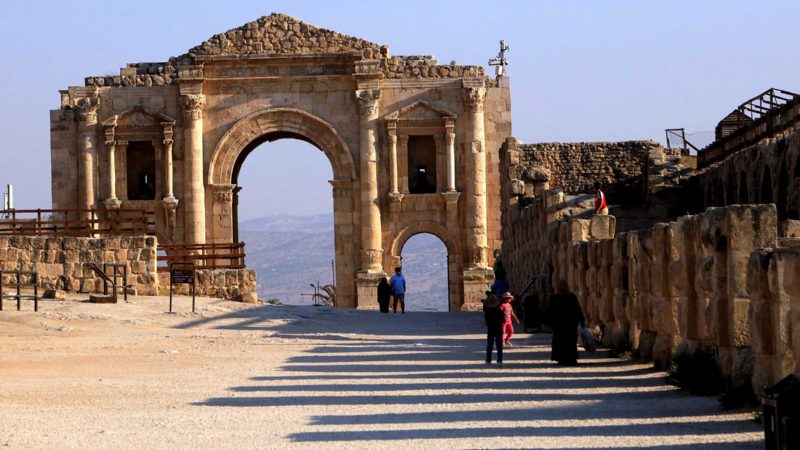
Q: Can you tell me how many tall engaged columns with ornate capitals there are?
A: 4